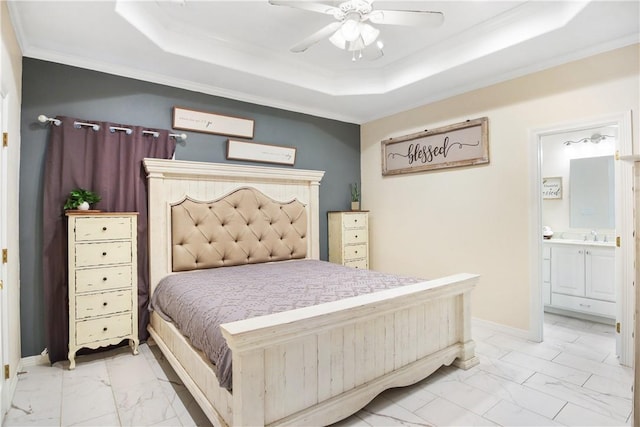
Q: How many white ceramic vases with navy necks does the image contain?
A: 0